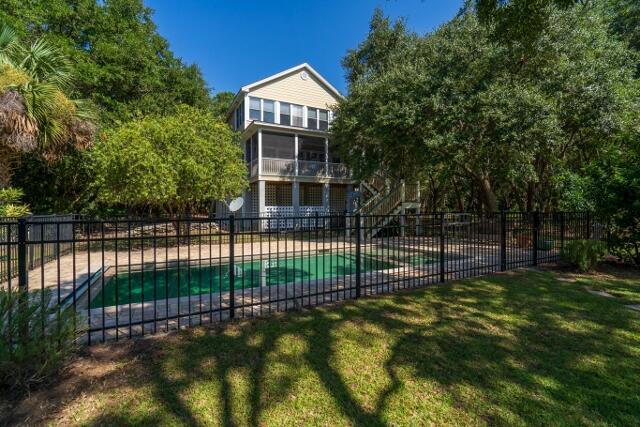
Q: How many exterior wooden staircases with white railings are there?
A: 1